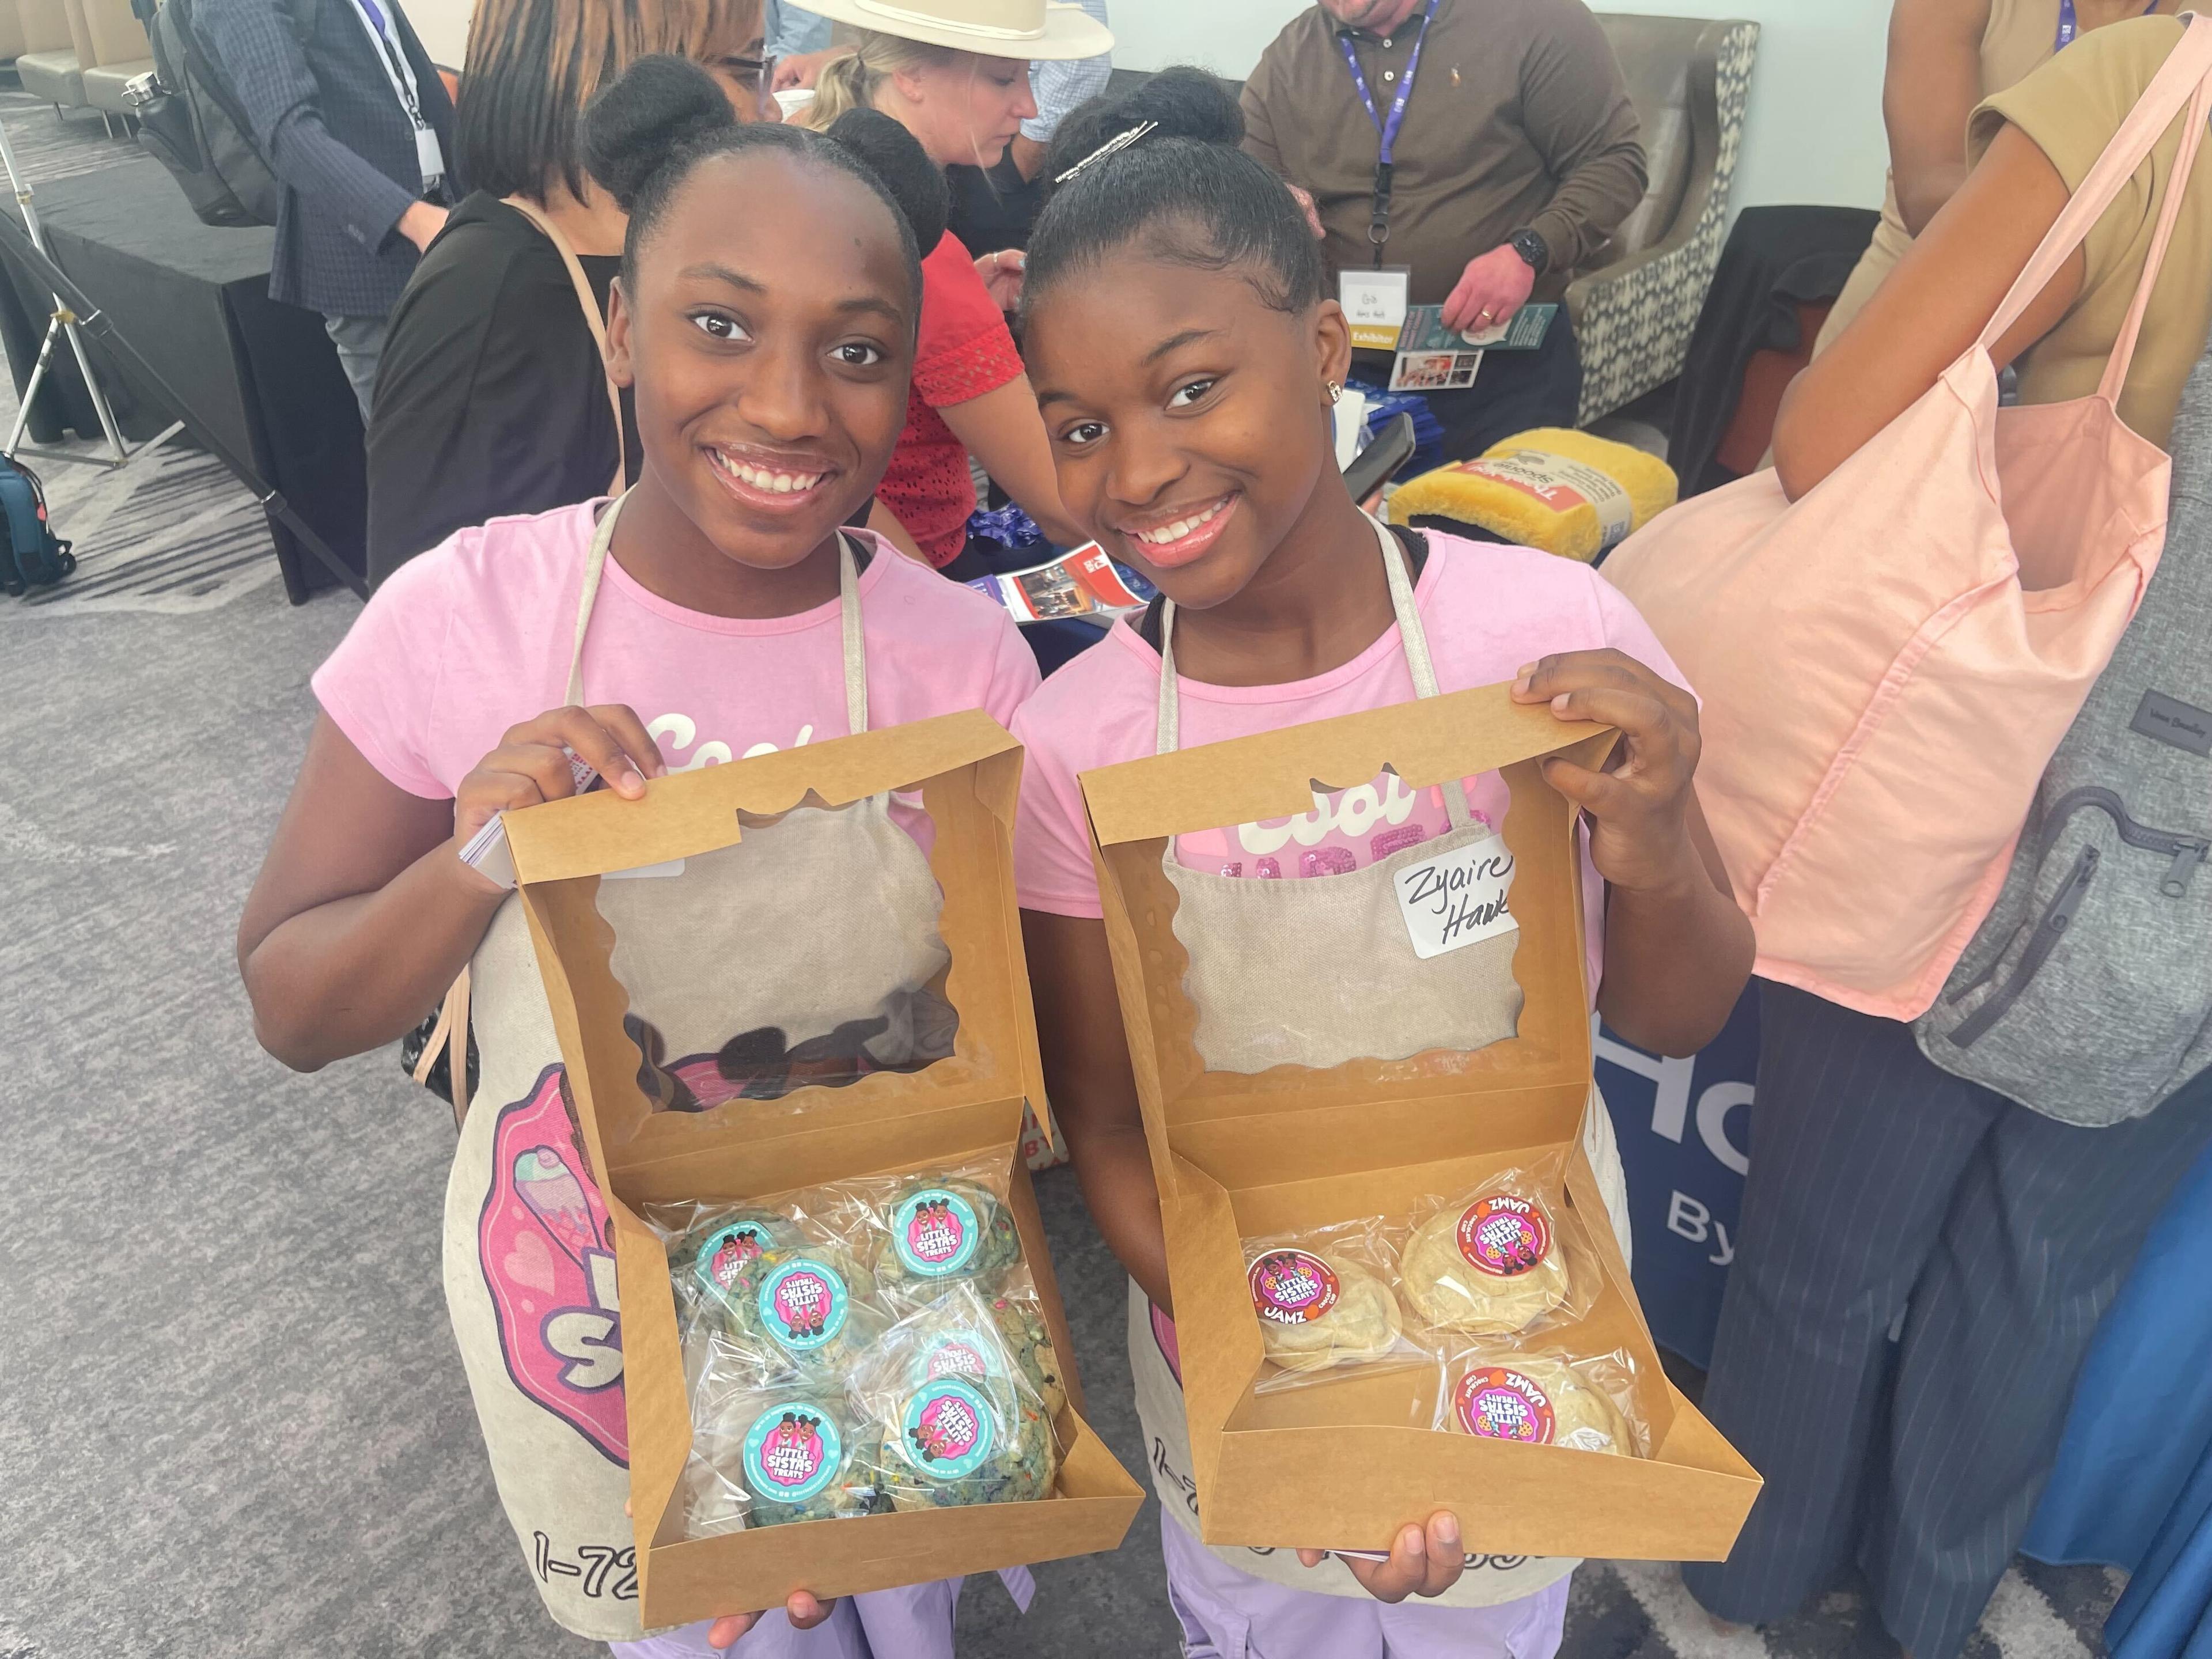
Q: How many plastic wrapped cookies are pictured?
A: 9